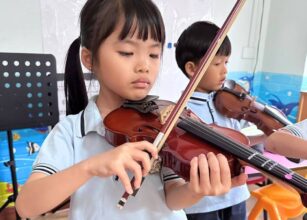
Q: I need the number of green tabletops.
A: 0